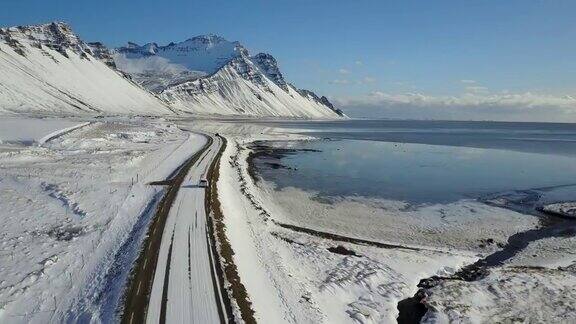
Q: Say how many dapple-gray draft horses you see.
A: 0